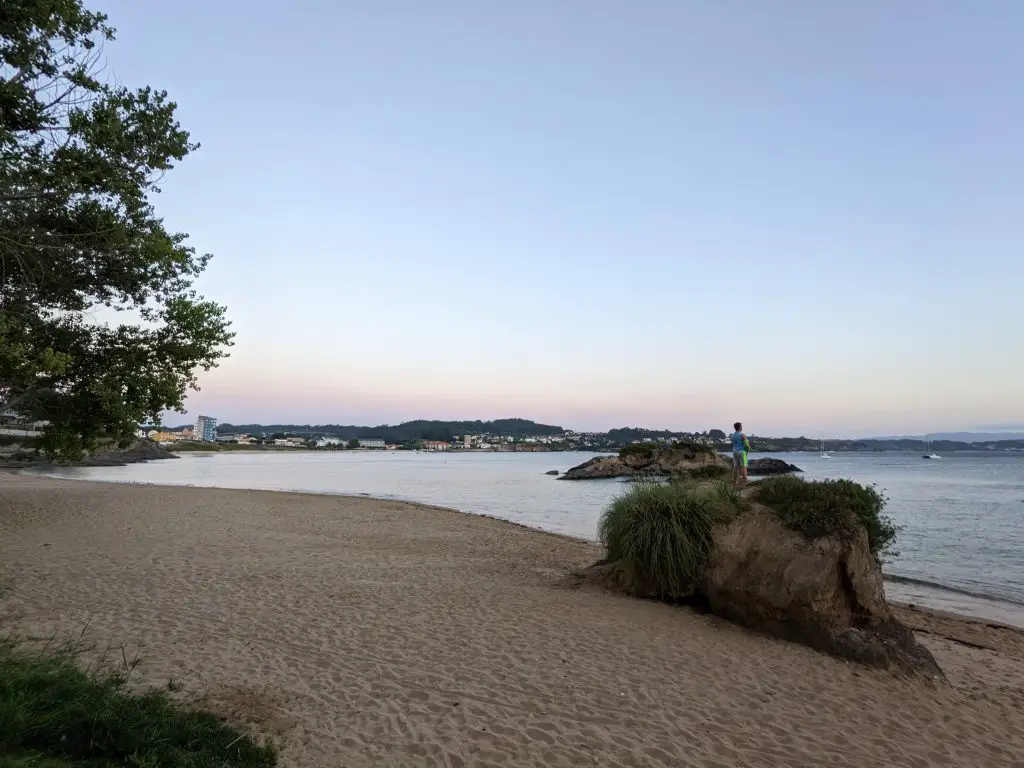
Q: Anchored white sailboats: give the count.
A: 2